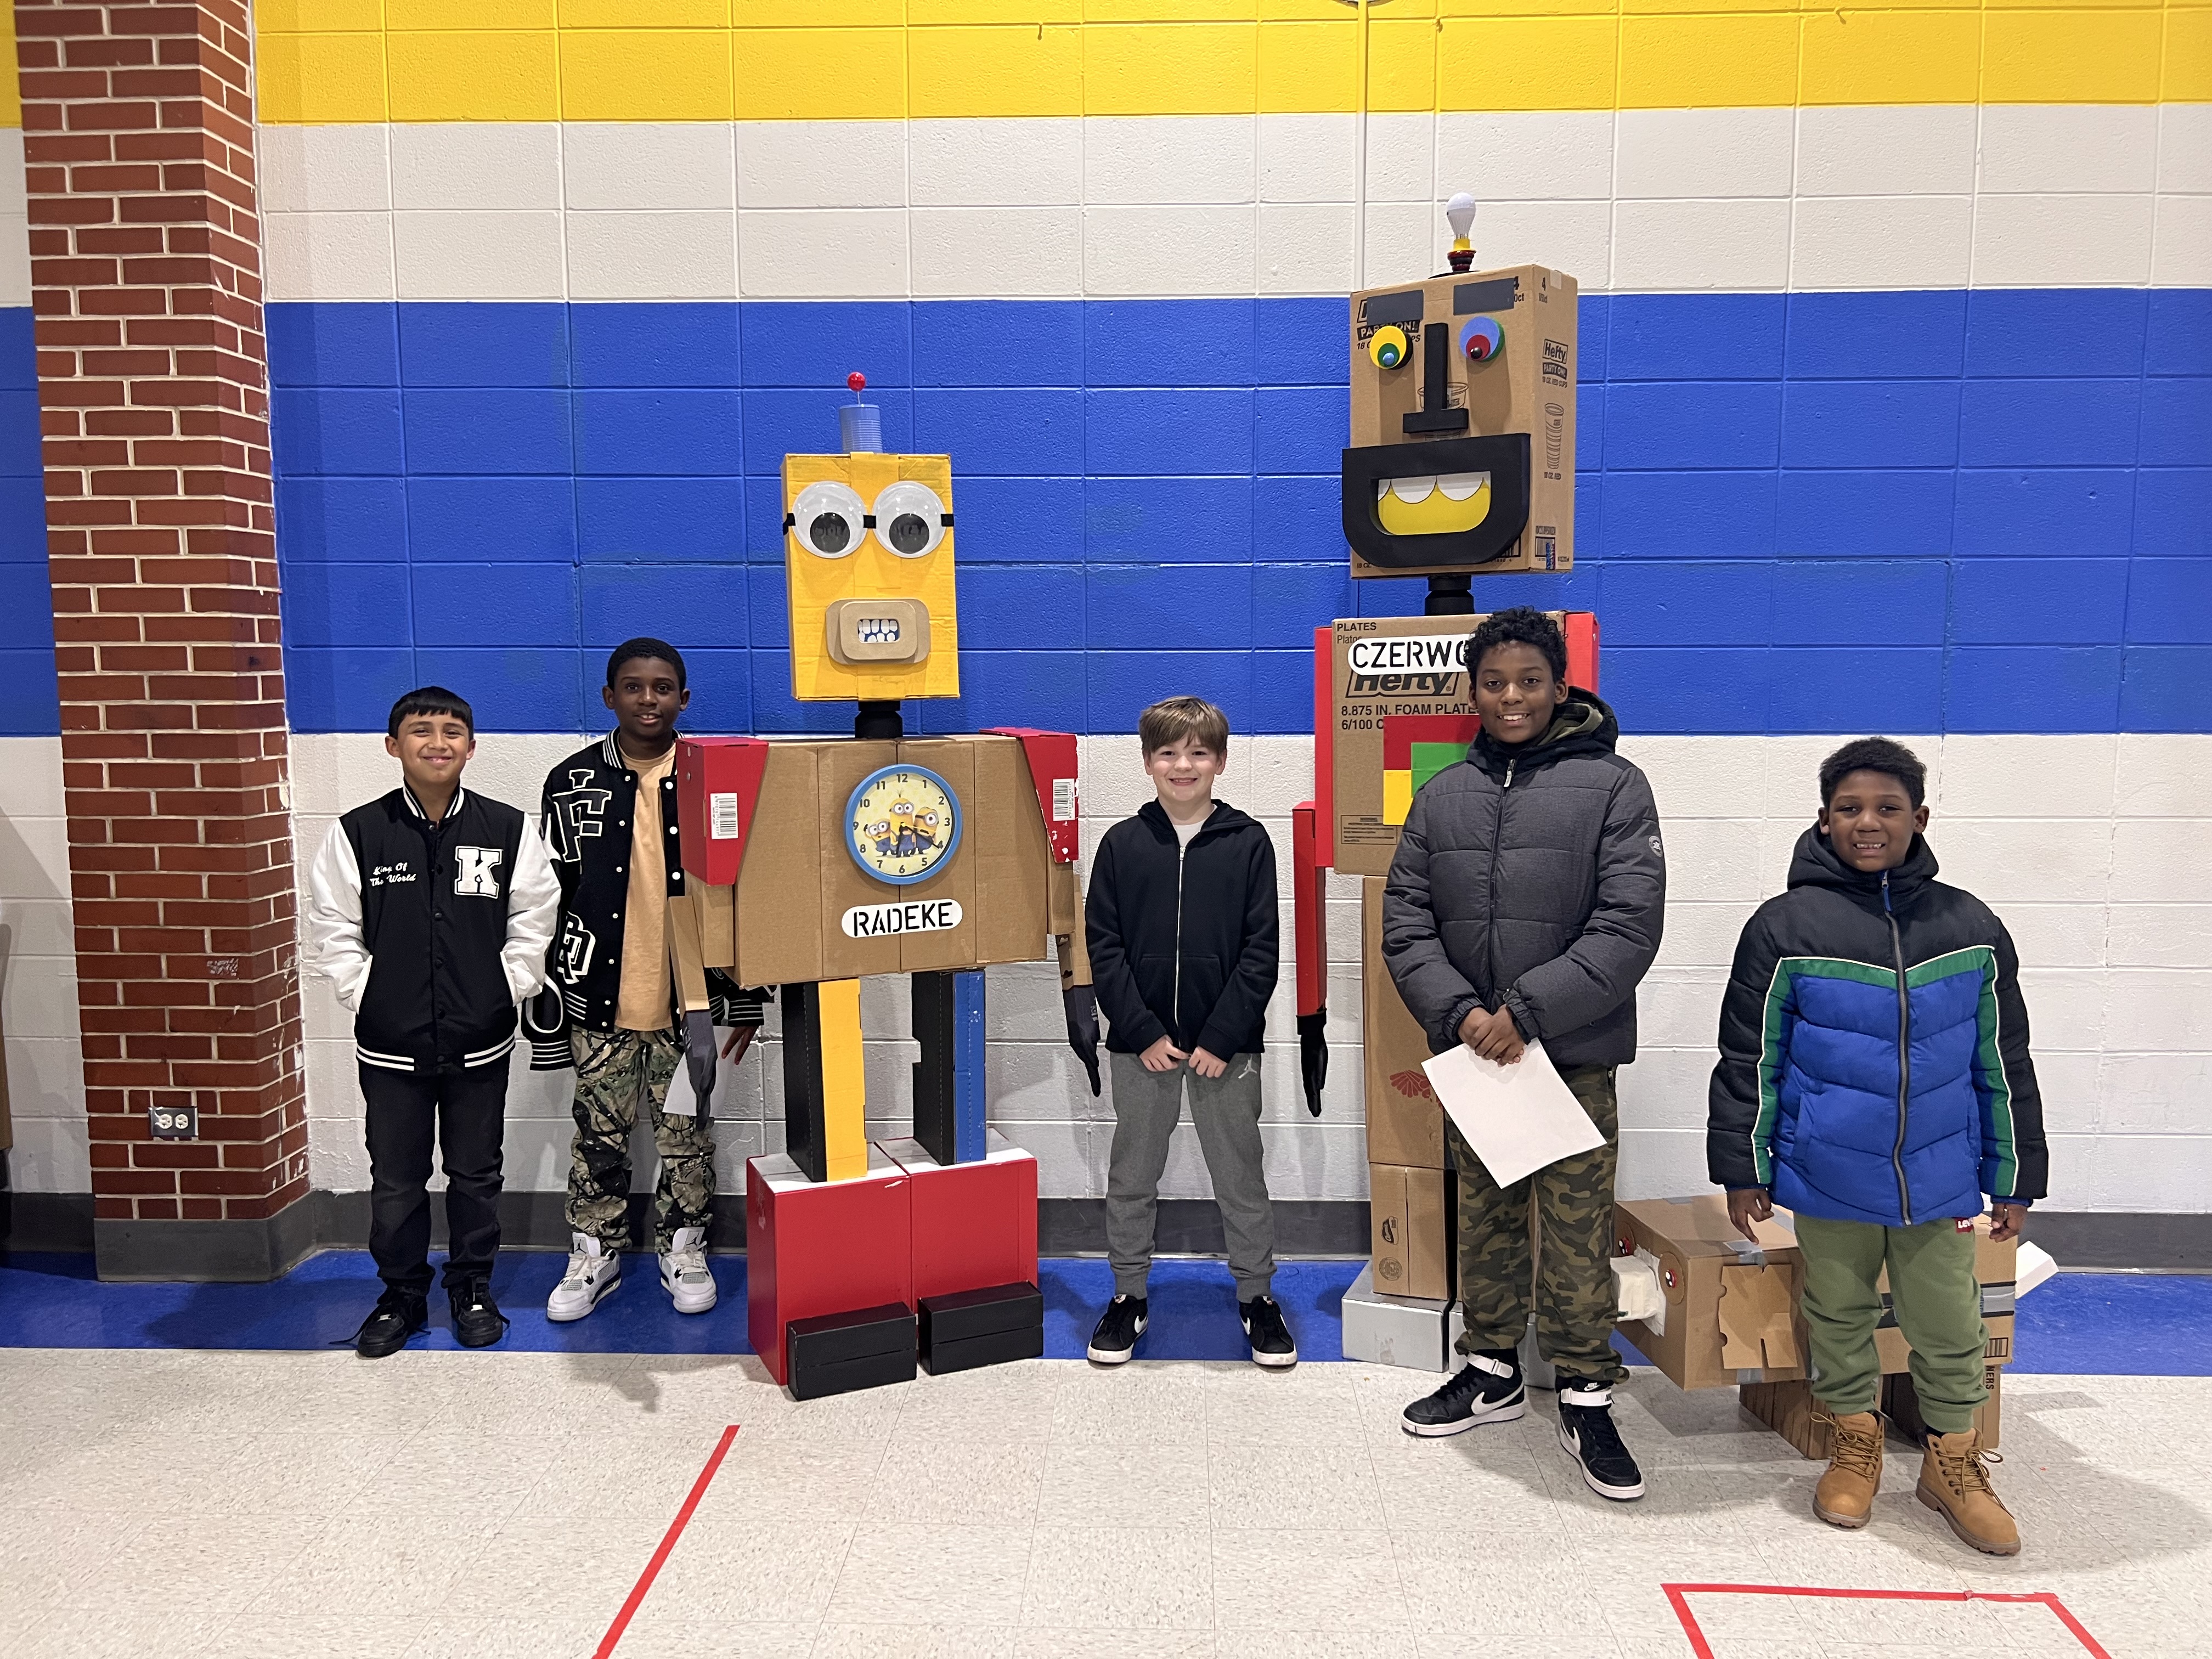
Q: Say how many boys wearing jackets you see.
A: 5